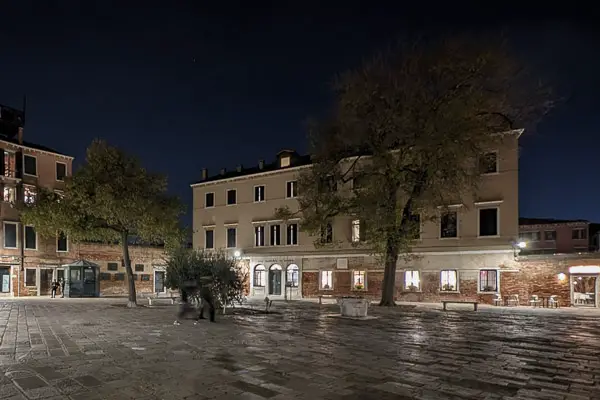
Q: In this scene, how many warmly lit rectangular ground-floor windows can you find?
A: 5